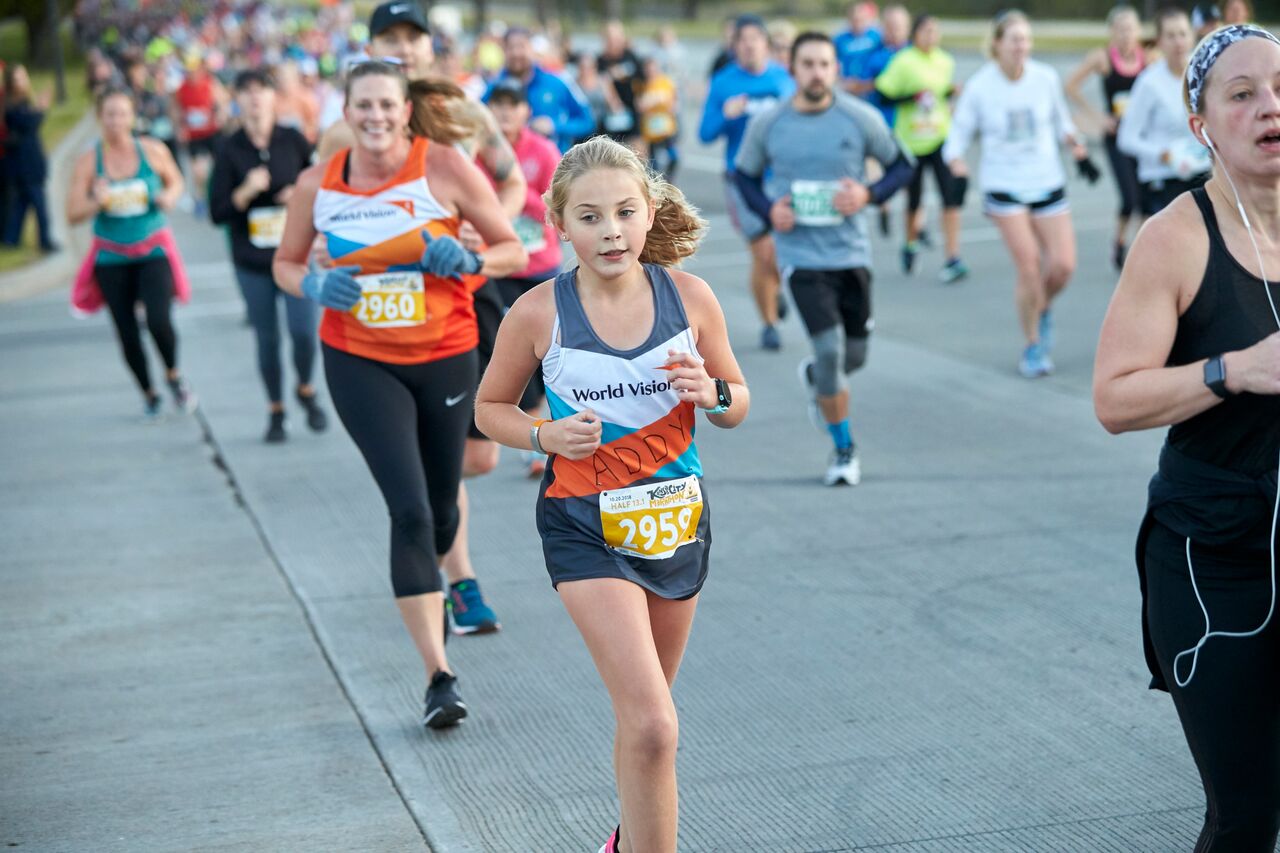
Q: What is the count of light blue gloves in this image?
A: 2